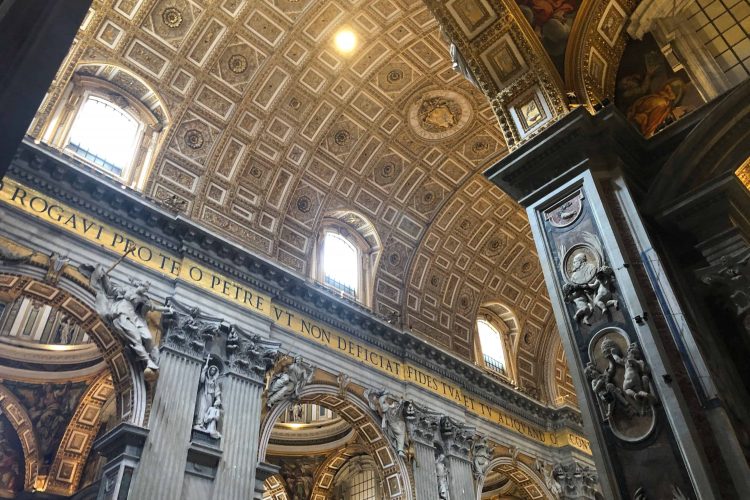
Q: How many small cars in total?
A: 0